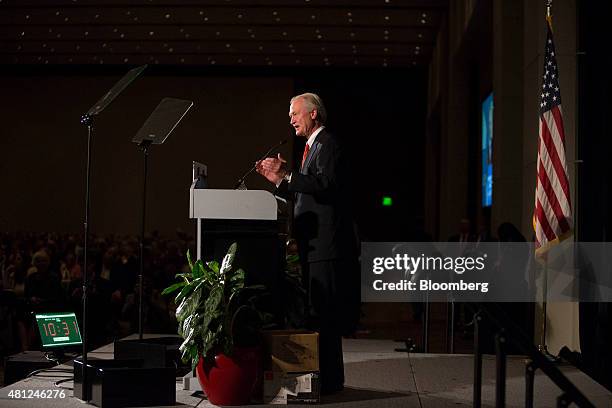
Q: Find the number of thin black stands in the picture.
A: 2